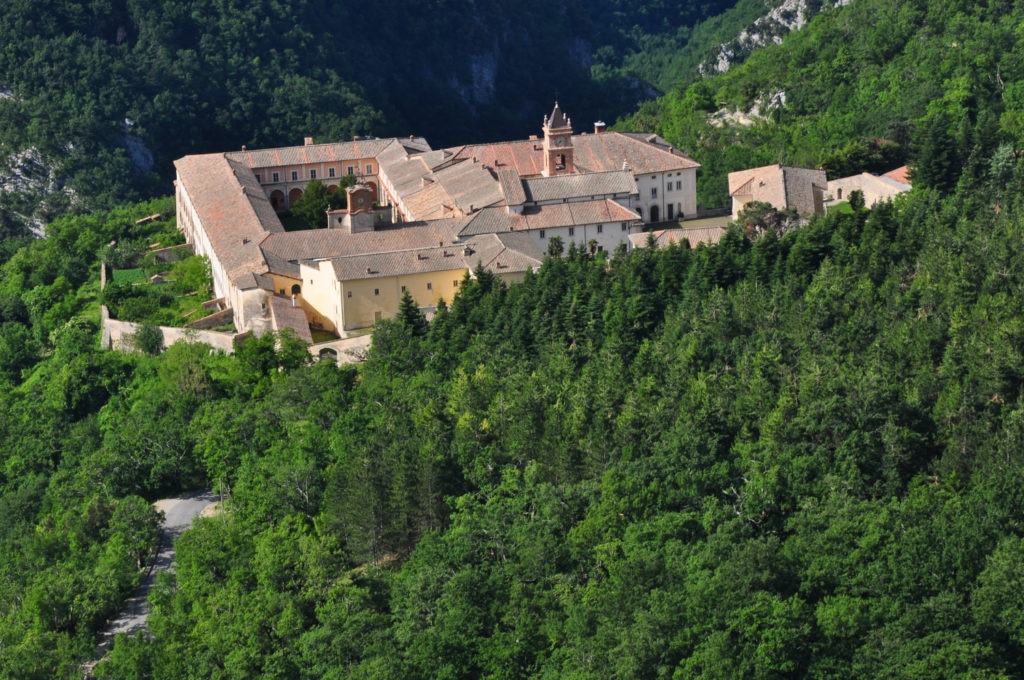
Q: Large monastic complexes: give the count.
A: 1